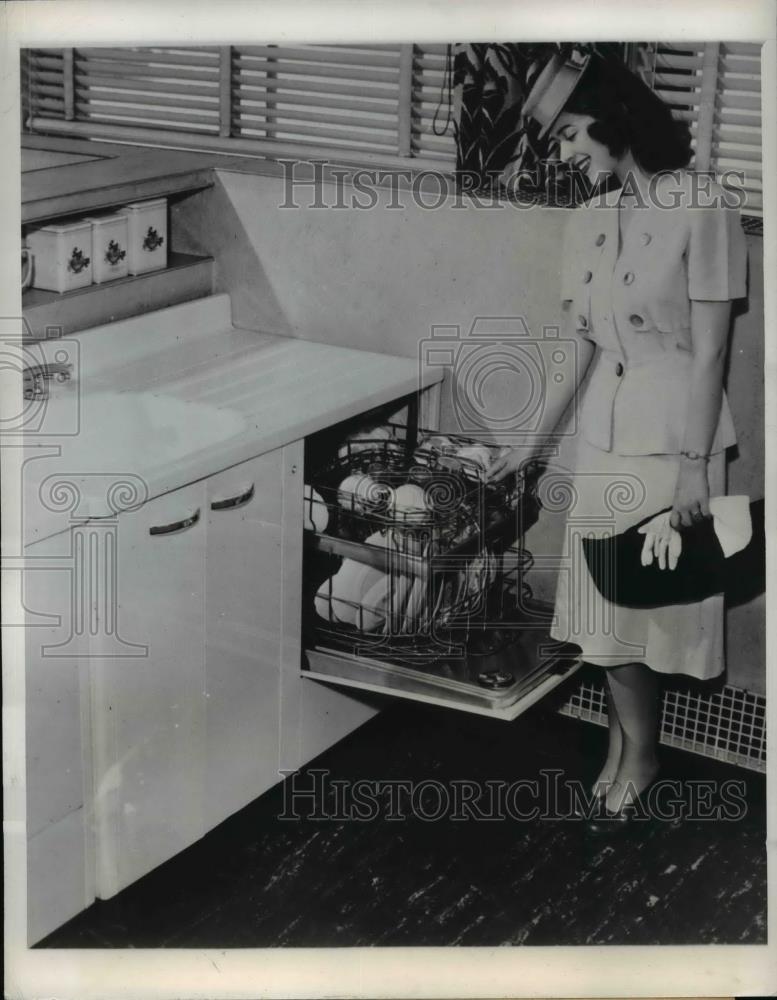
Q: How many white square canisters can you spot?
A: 3